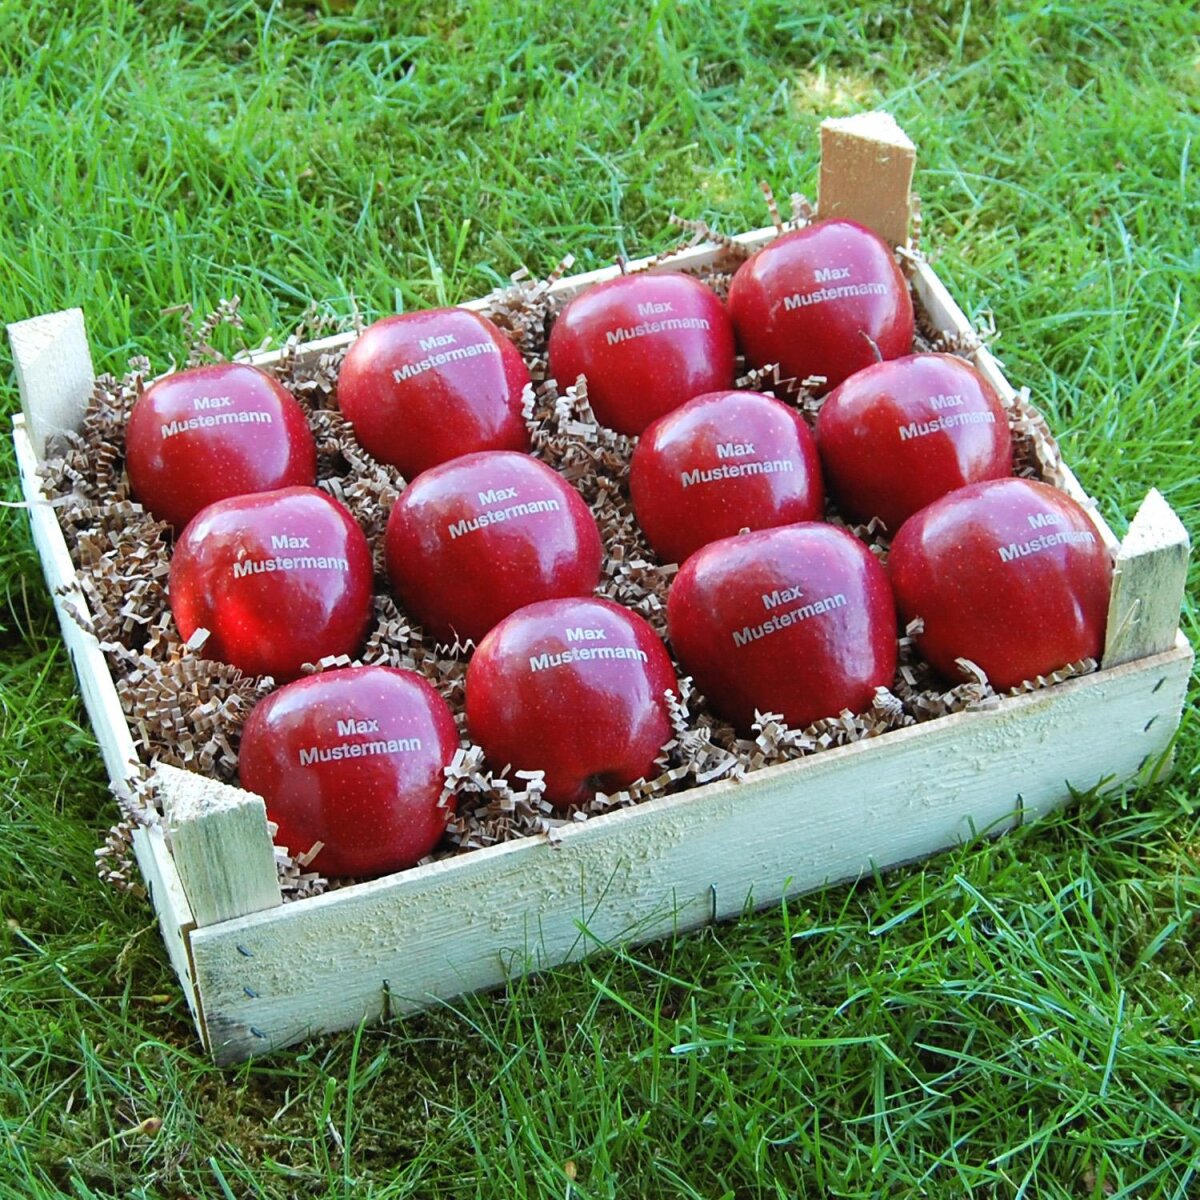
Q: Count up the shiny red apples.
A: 12